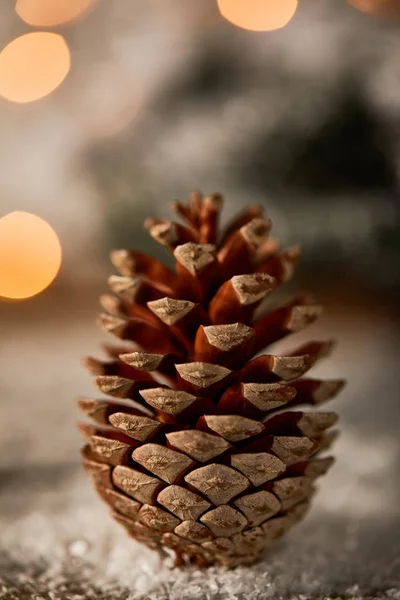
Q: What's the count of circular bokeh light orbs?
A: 5